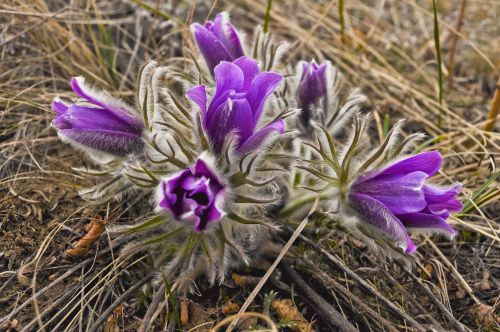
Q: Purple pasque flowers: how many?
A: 6